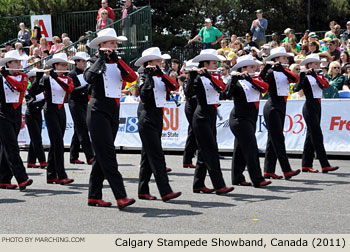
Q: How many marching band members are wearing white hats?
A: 11